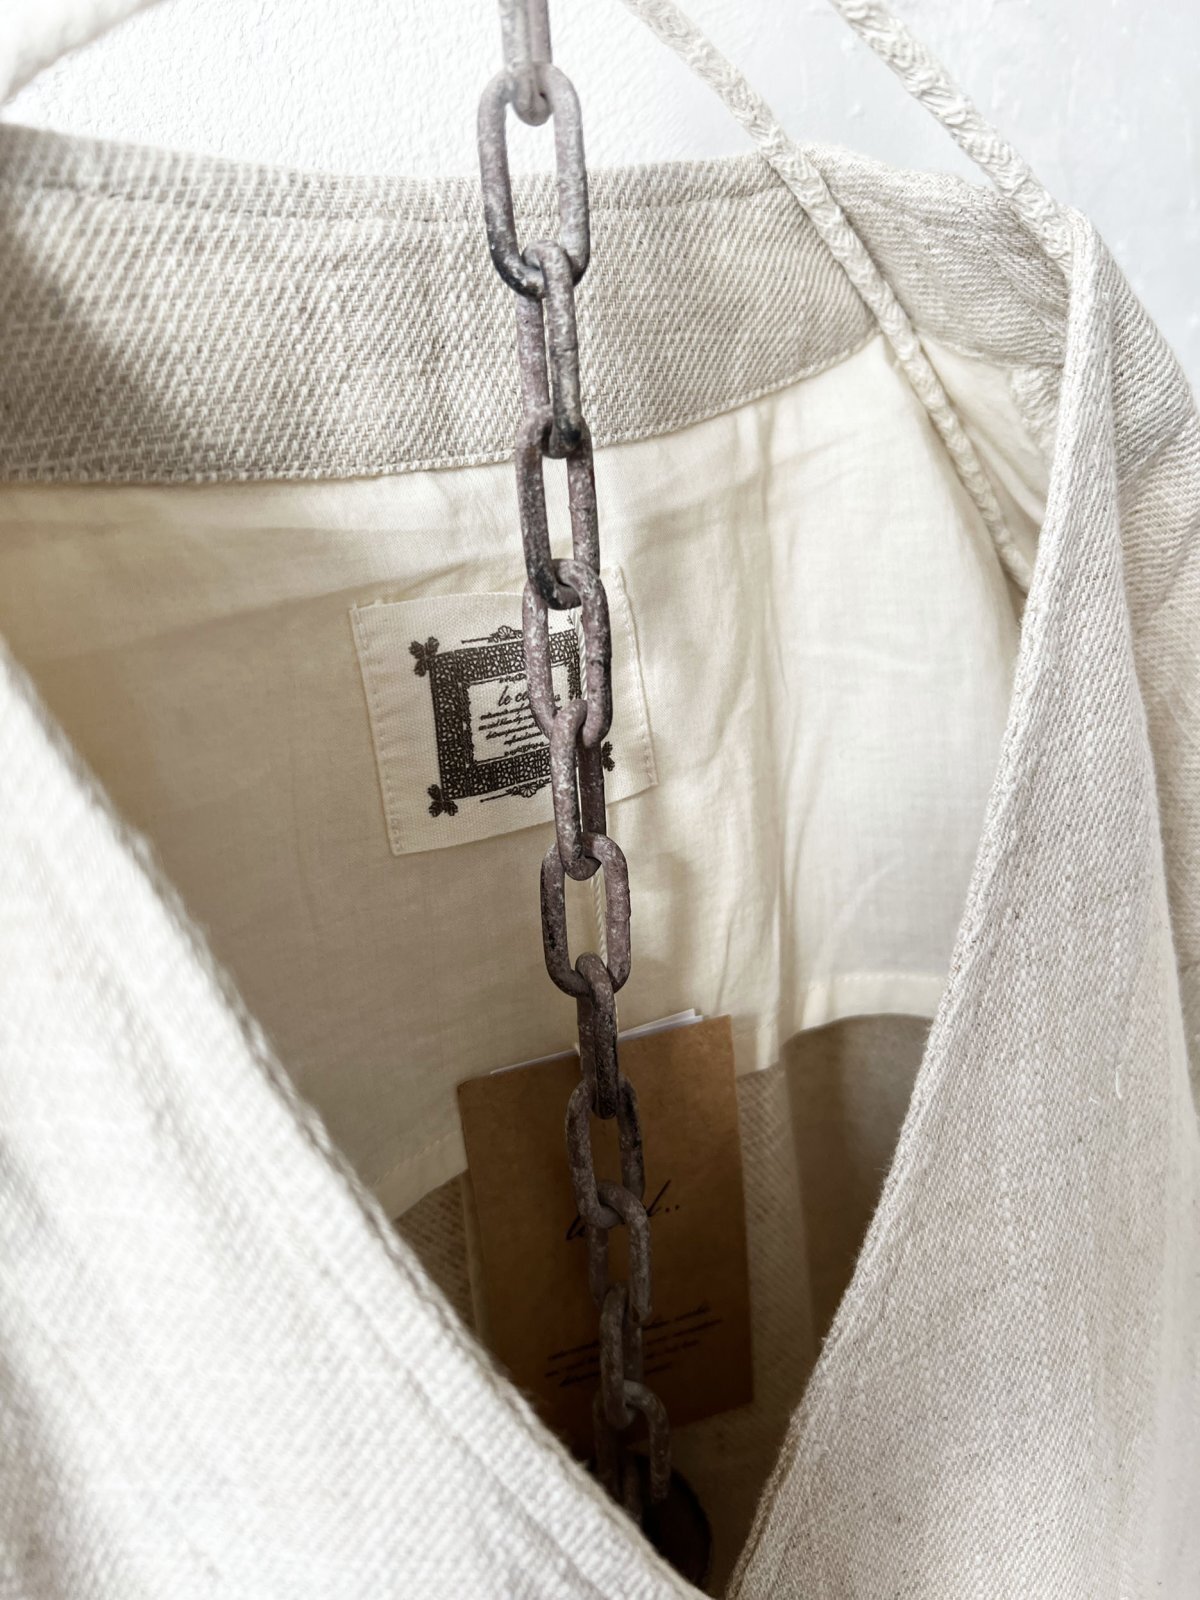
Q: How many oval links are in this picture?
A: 13